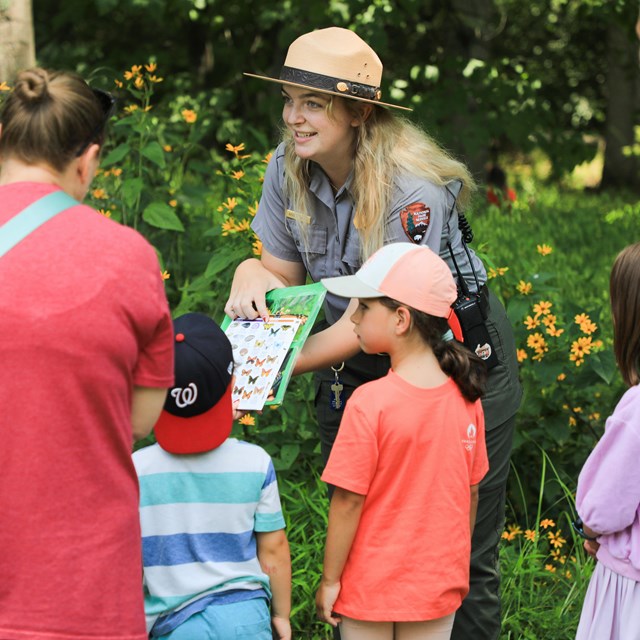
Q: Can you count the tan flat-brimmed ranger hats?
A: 1